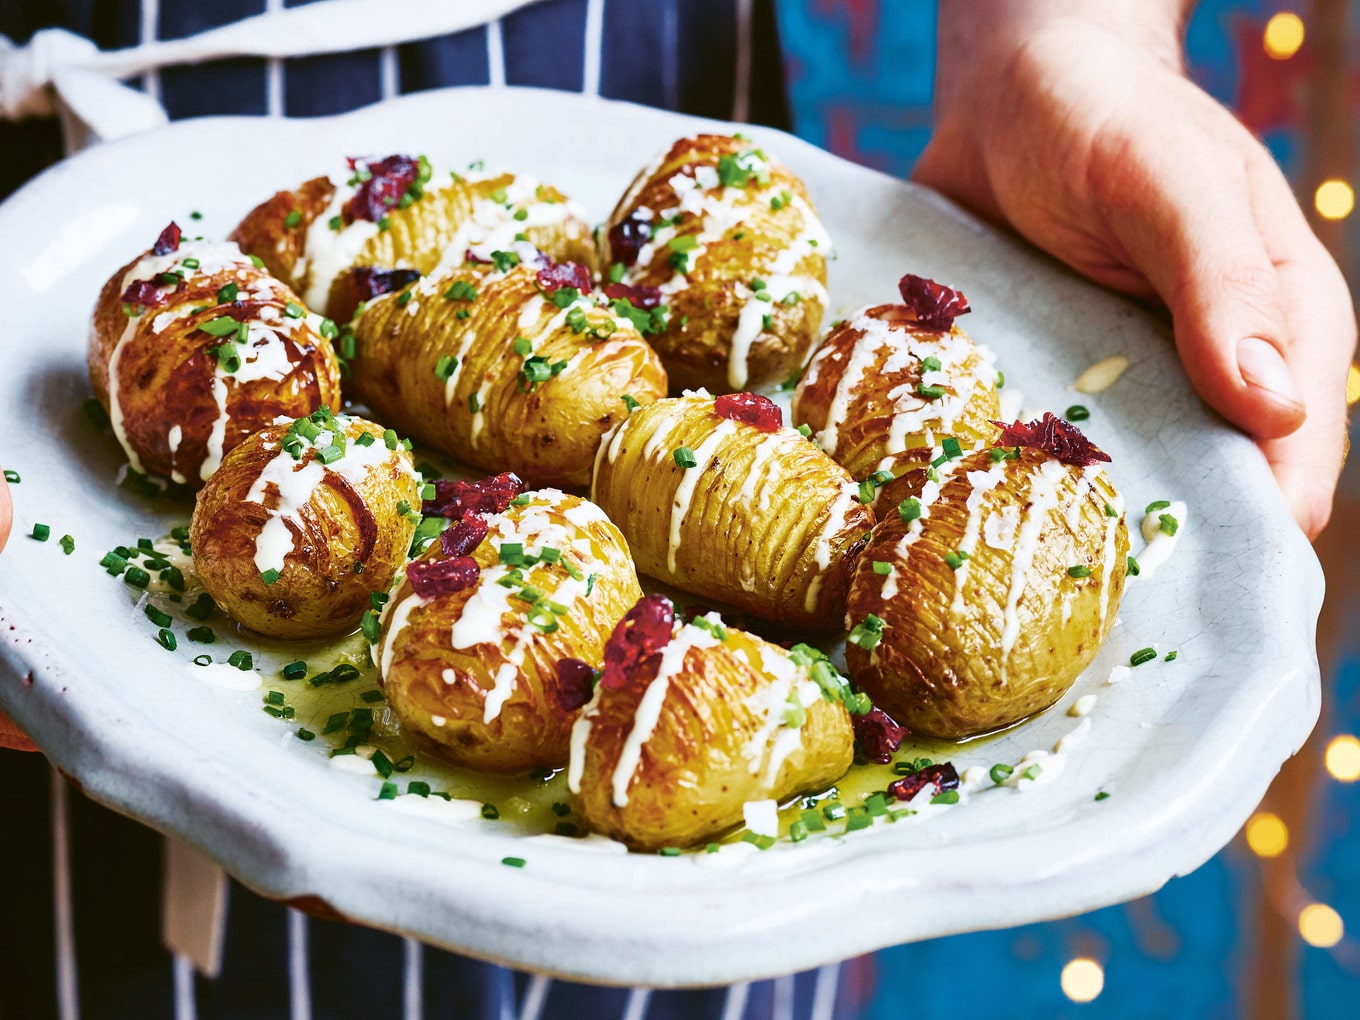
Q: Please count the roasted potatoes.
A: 10